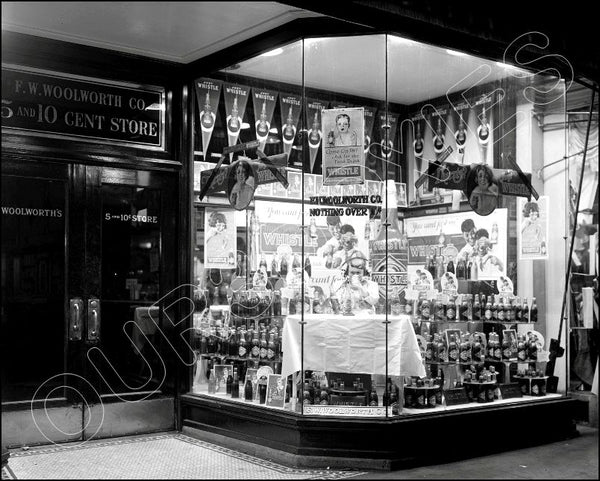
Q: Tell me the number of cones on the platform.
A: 0